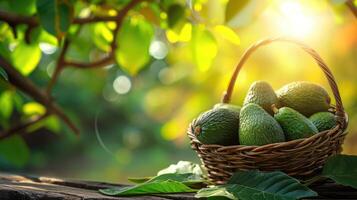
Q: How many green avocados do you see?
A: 7